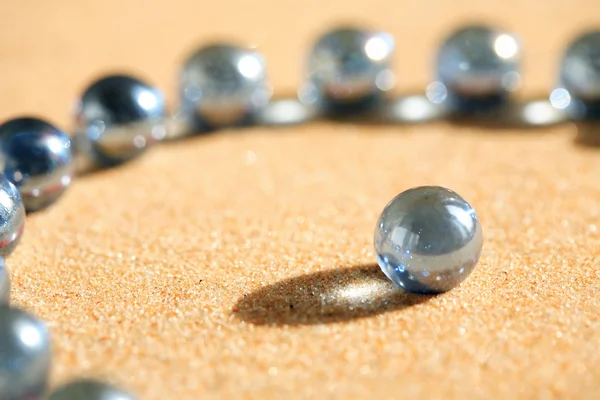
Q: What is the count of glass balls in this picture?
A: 11